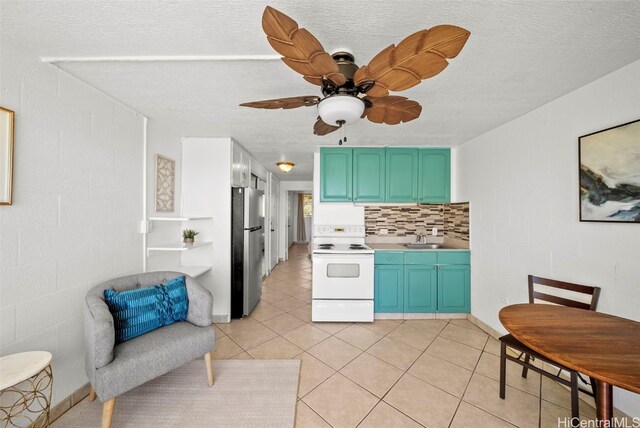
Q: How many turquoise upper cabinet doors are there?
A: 4